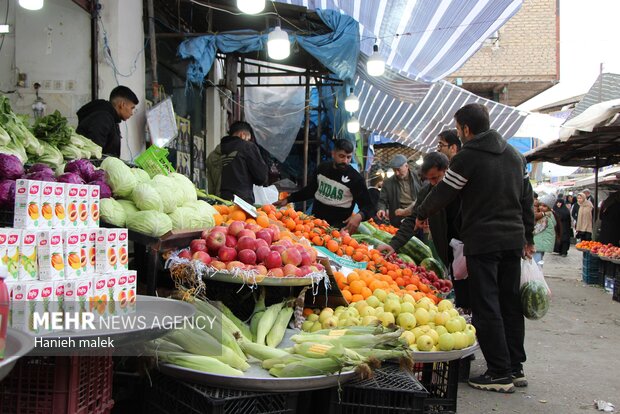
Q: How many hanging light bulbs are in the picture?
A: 6